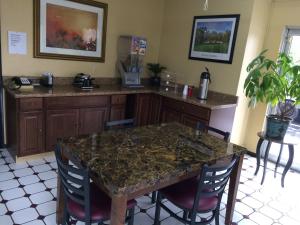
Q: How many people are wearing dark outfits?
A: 0